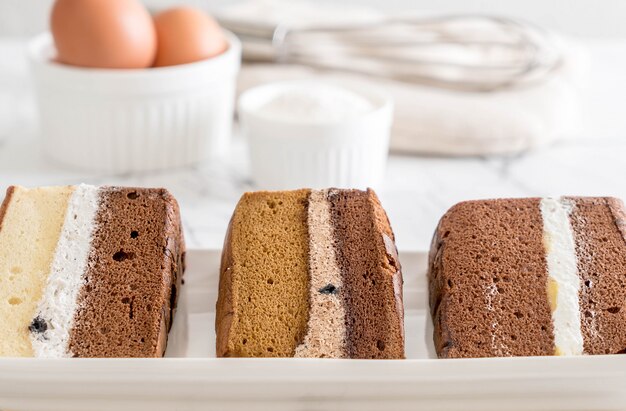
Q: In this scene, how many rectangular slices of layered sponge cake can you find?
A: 3